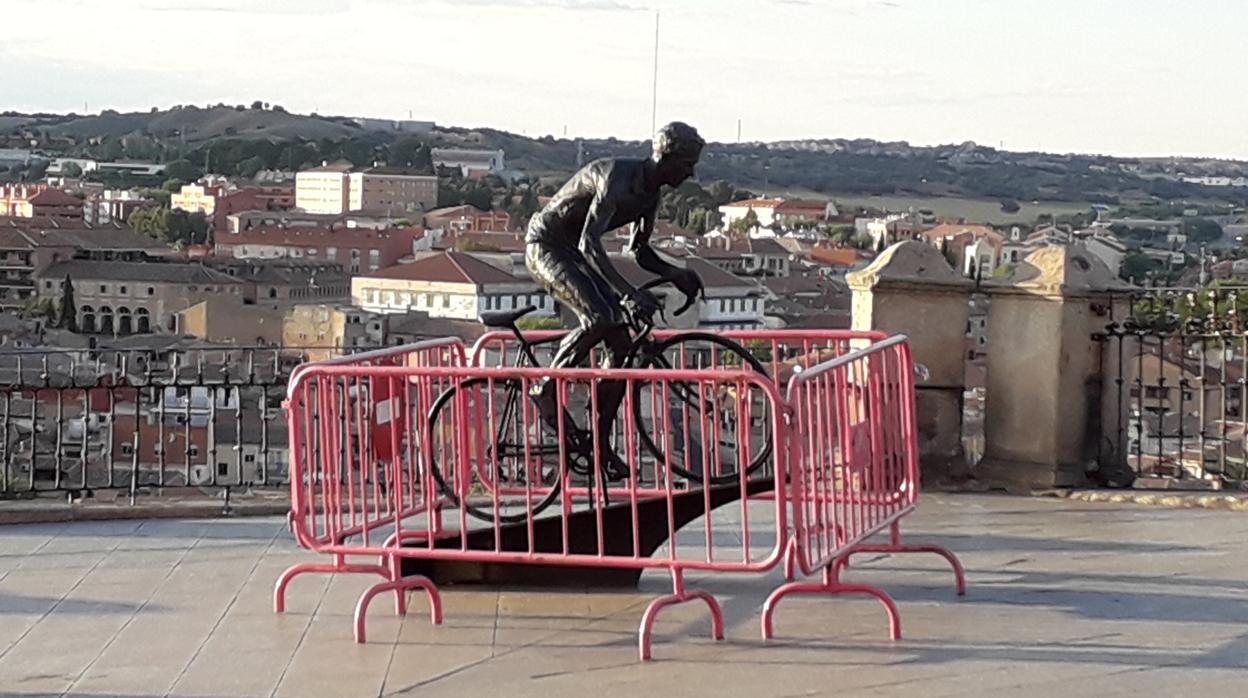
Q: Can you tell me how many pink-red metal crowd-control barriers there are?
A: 4